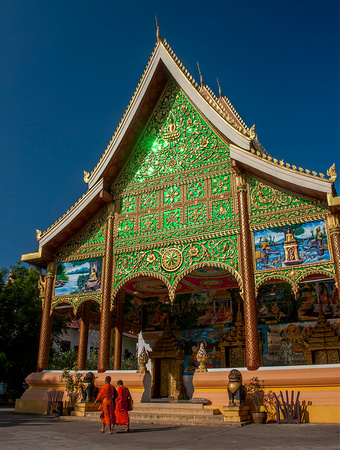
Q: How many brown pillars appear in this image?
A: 6